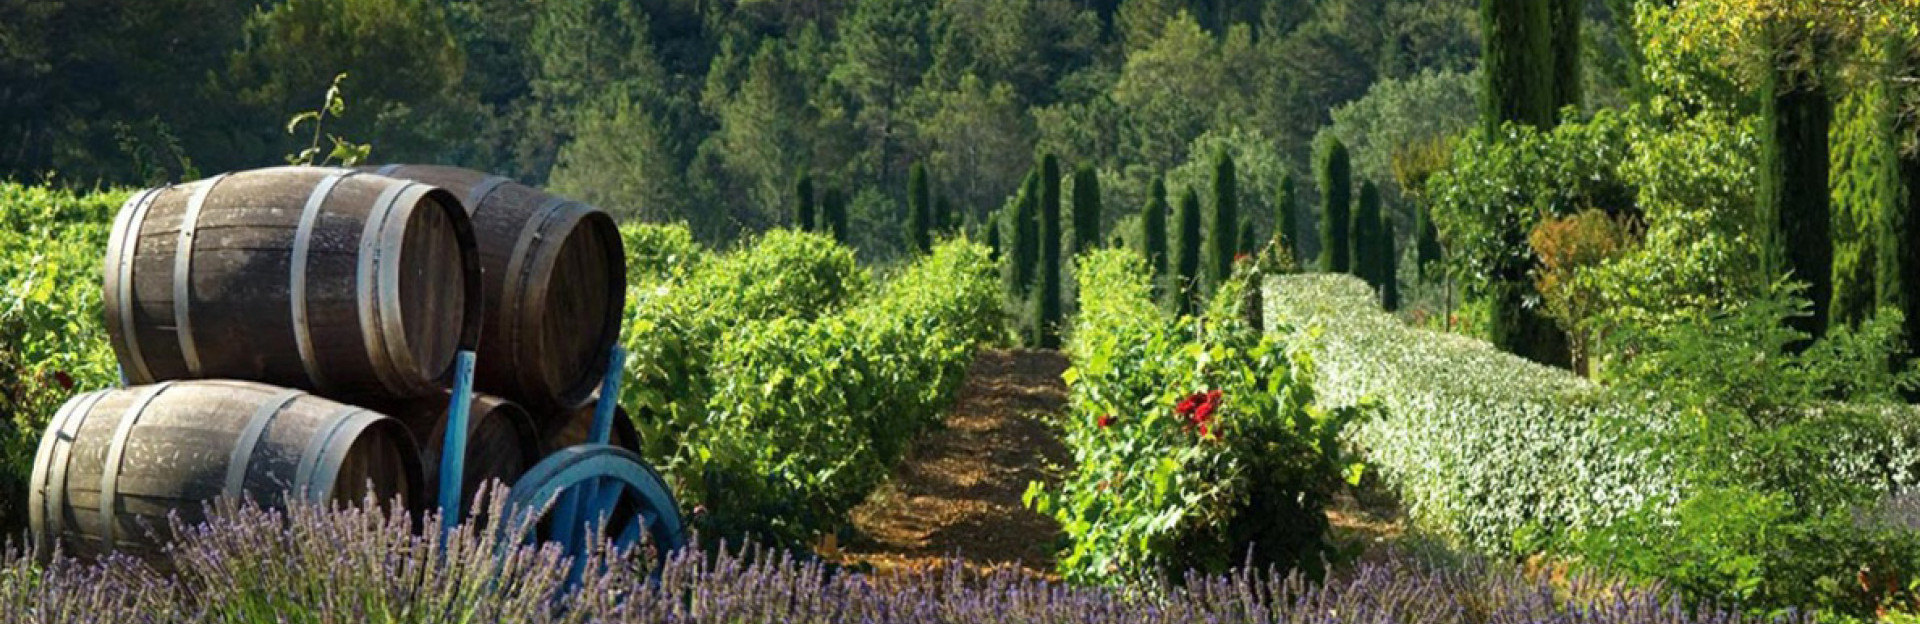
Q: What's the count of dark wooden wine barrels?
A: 5